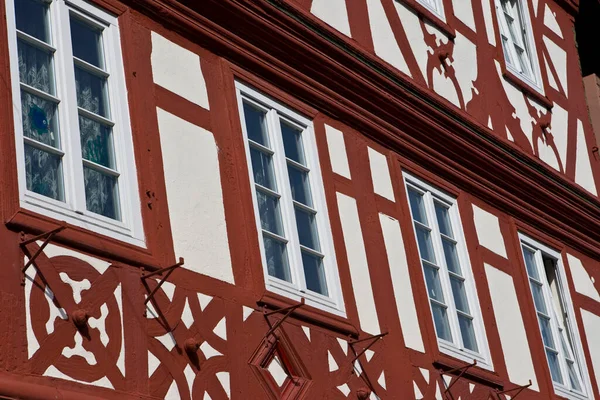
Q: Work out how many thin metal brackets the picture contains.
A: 6